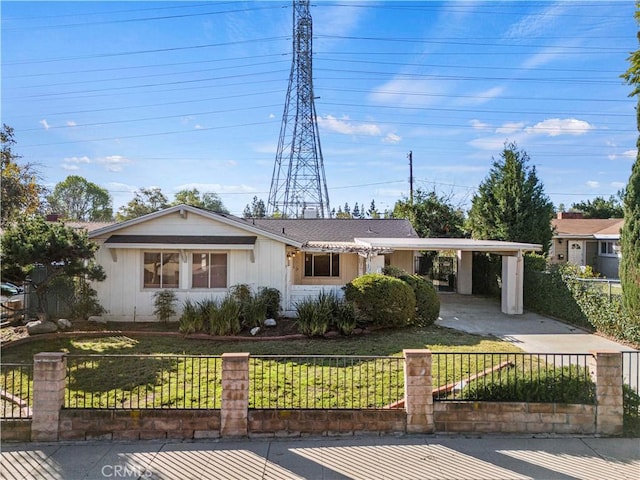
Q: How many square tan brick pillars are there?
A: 4